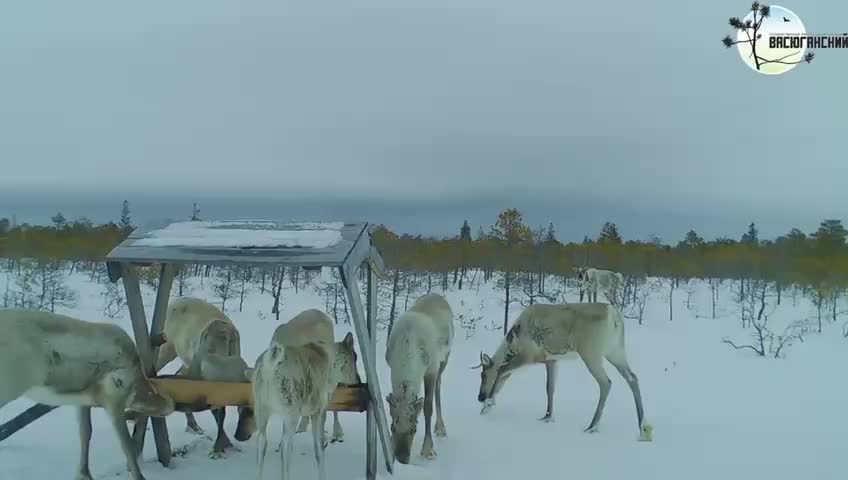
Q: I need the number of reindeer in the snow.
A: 7